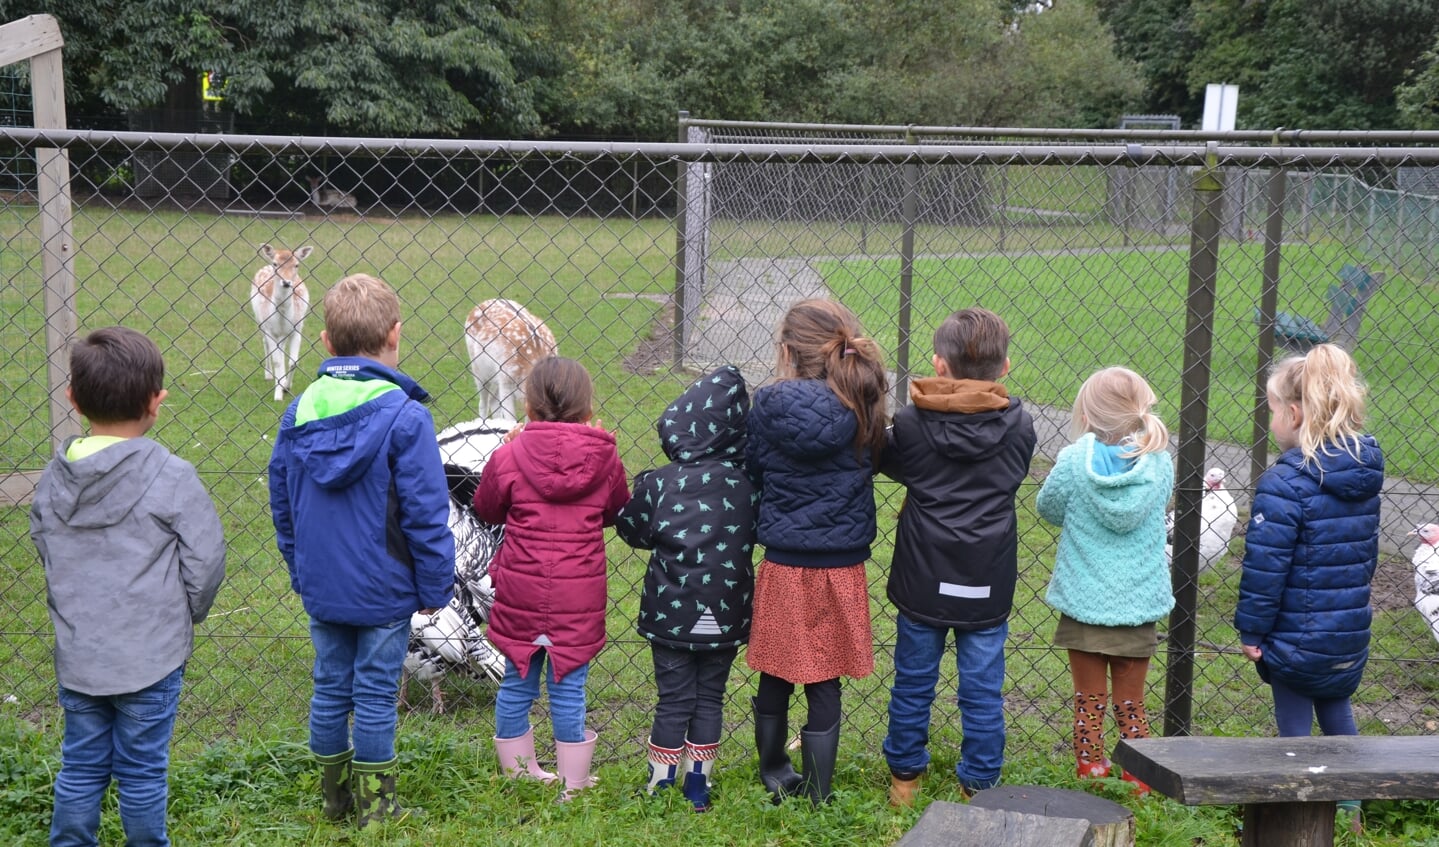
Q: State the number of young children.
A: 8